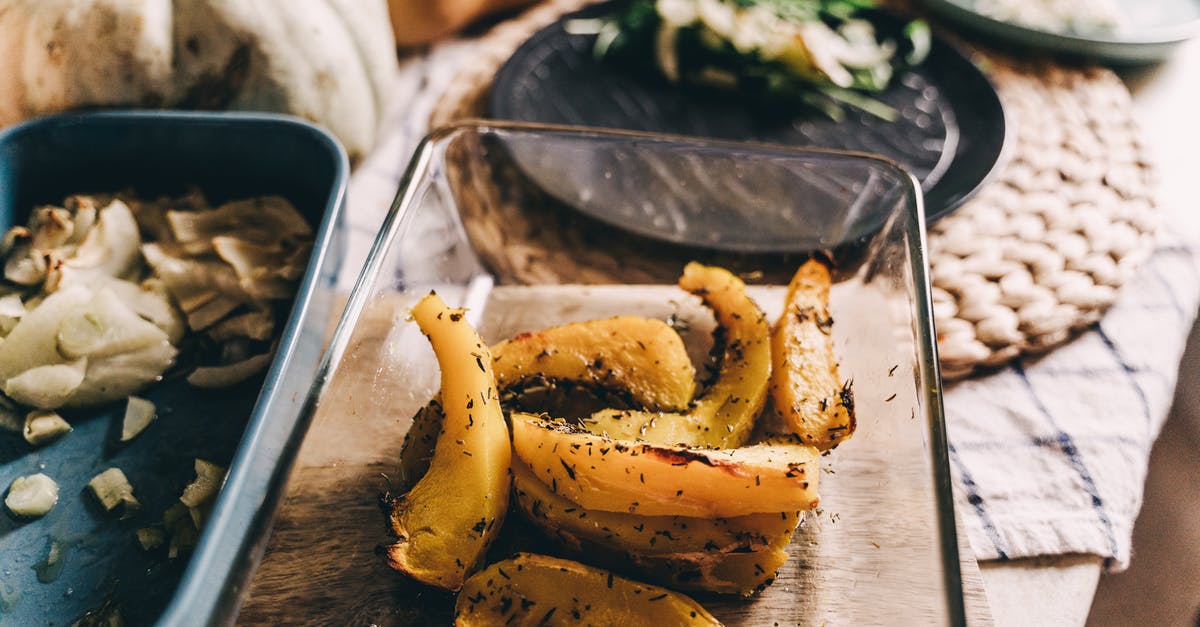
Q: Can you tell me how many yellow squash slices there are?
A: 7